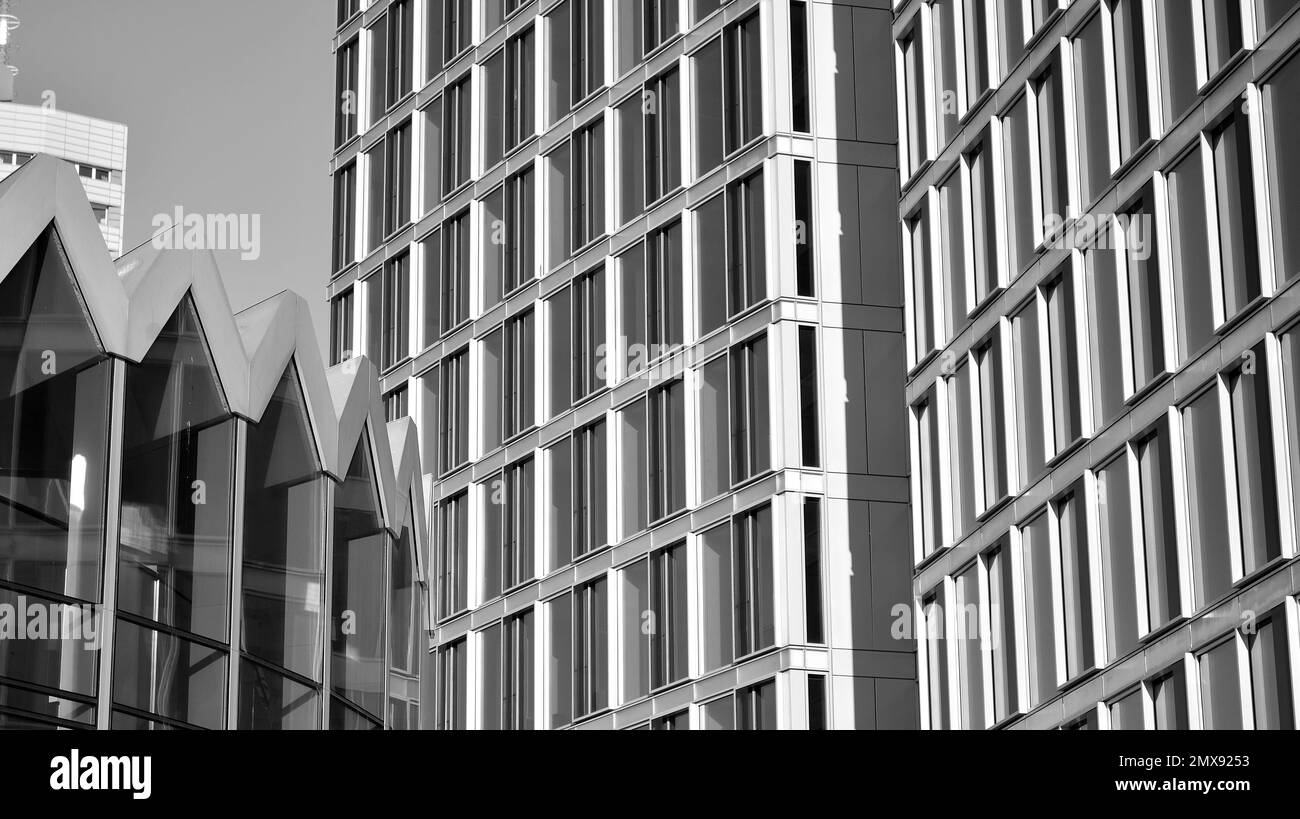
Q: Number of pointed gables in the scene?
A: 5